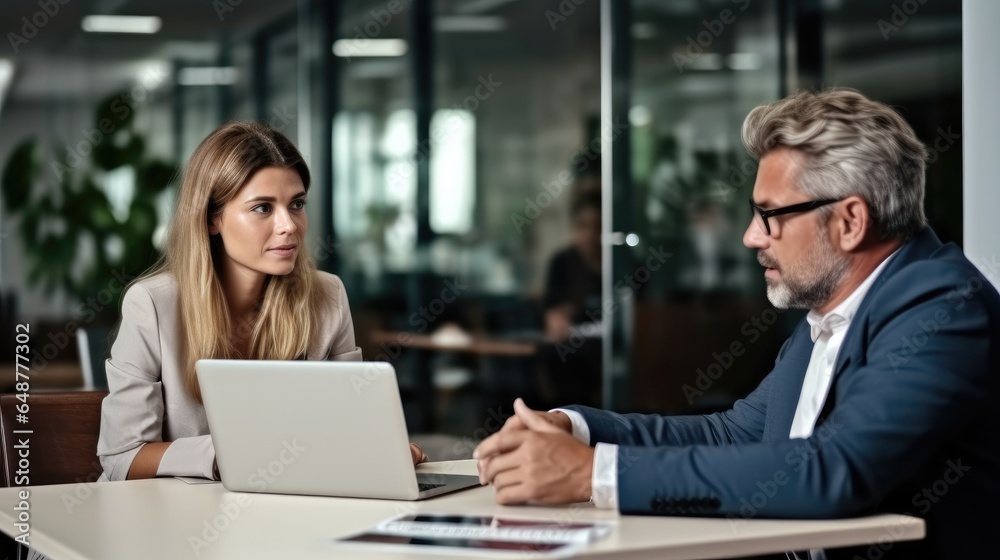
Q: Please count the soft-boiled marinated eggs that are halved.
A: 0